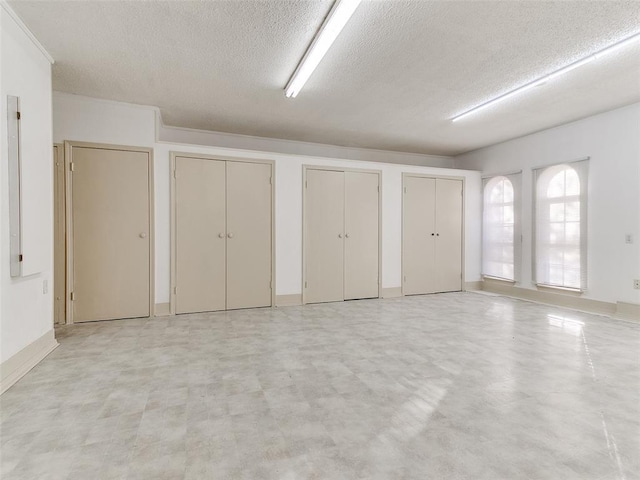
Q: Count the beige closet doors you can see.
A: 7